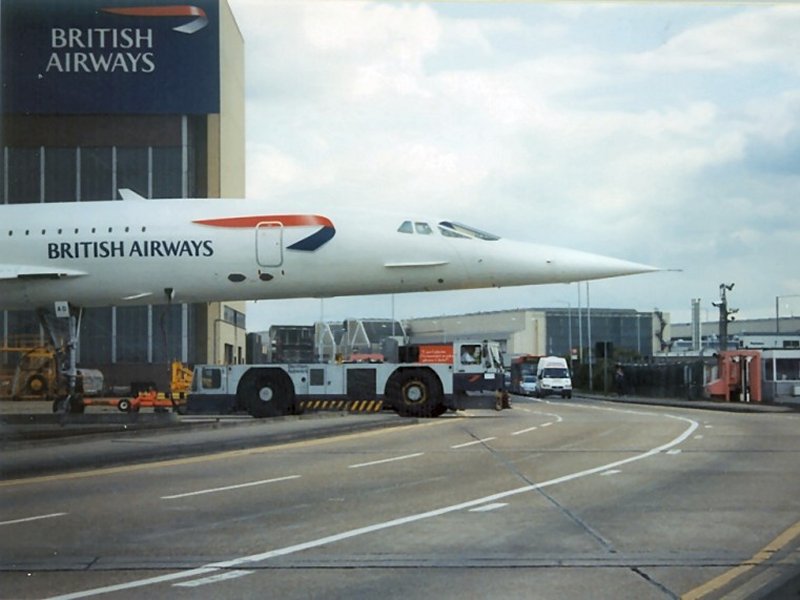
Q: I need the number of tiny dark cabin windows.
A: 9